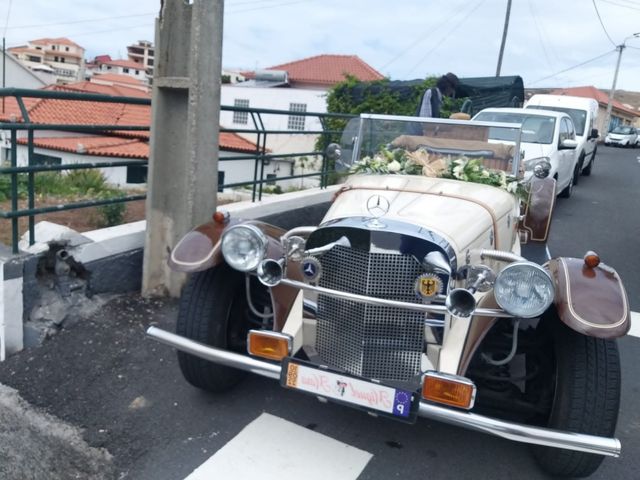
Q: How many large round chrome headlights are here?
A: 2